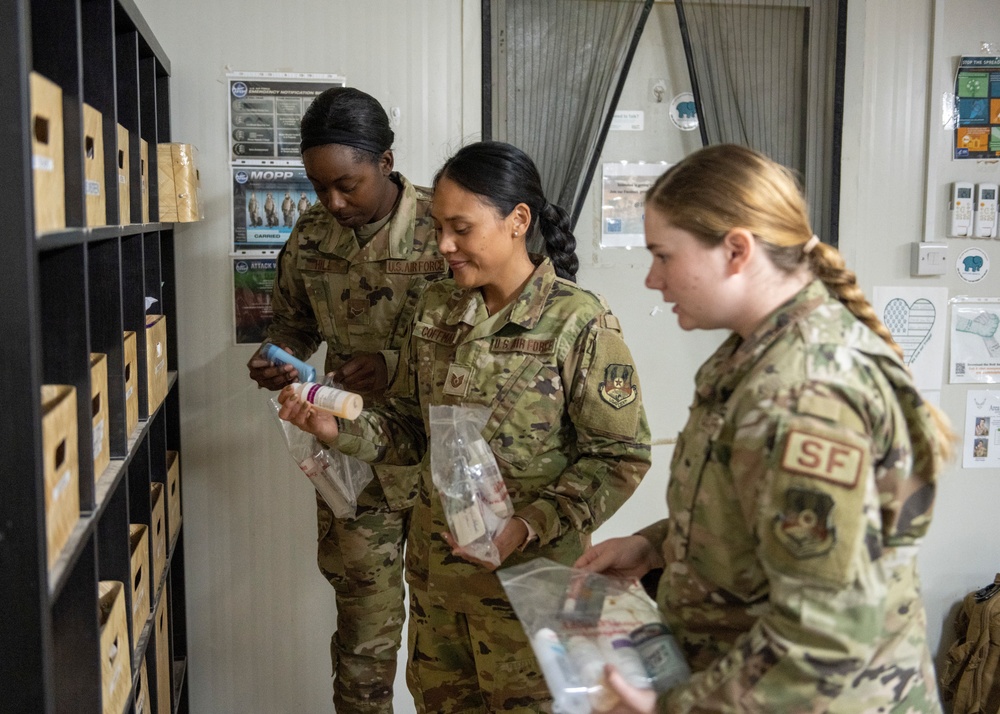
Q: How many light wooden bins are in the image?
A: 15